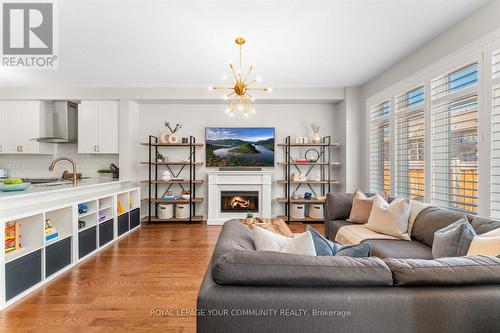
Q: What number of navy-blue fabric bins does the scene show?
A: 6